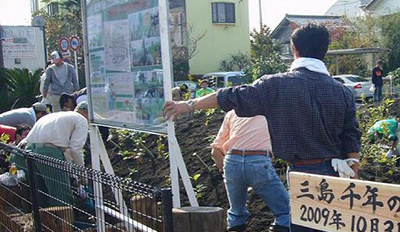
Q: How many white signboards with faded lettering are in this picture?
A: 1